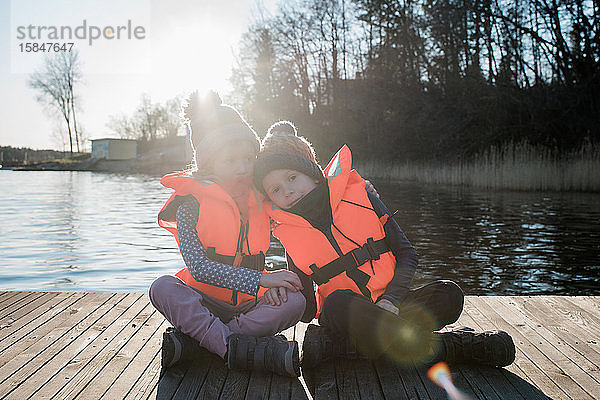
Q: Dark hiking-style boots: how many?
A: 4